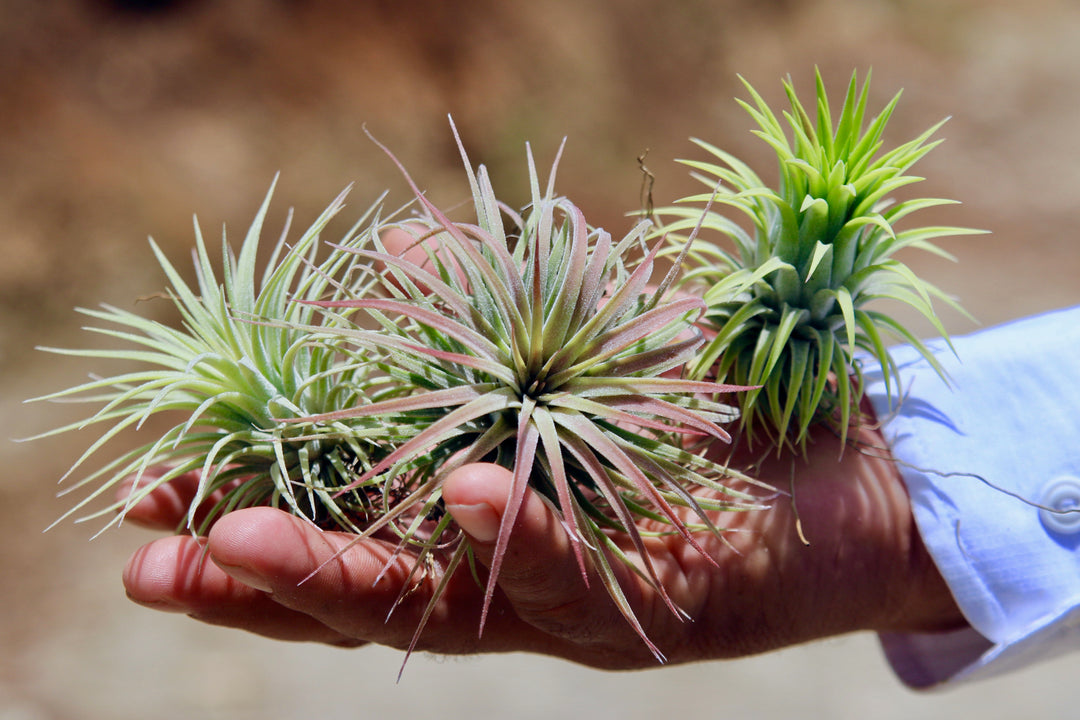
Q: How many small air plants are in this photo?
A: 3